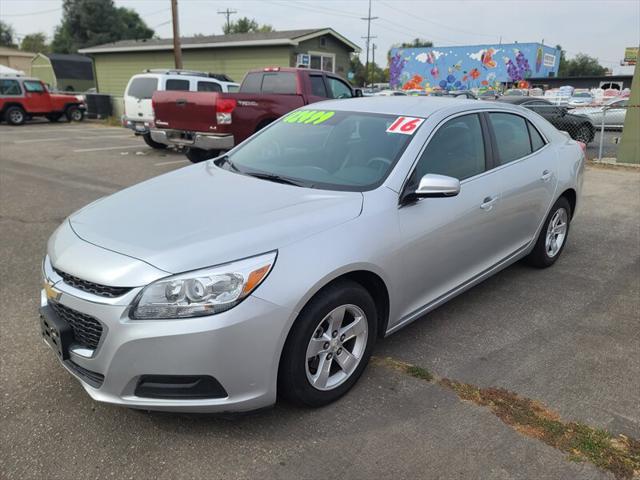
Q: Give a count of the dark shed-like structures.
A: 1